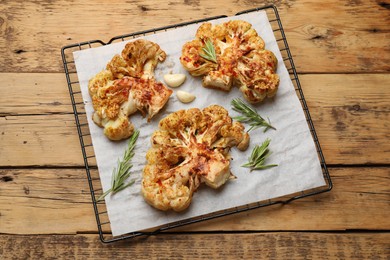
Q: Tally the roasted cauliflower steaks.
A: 3